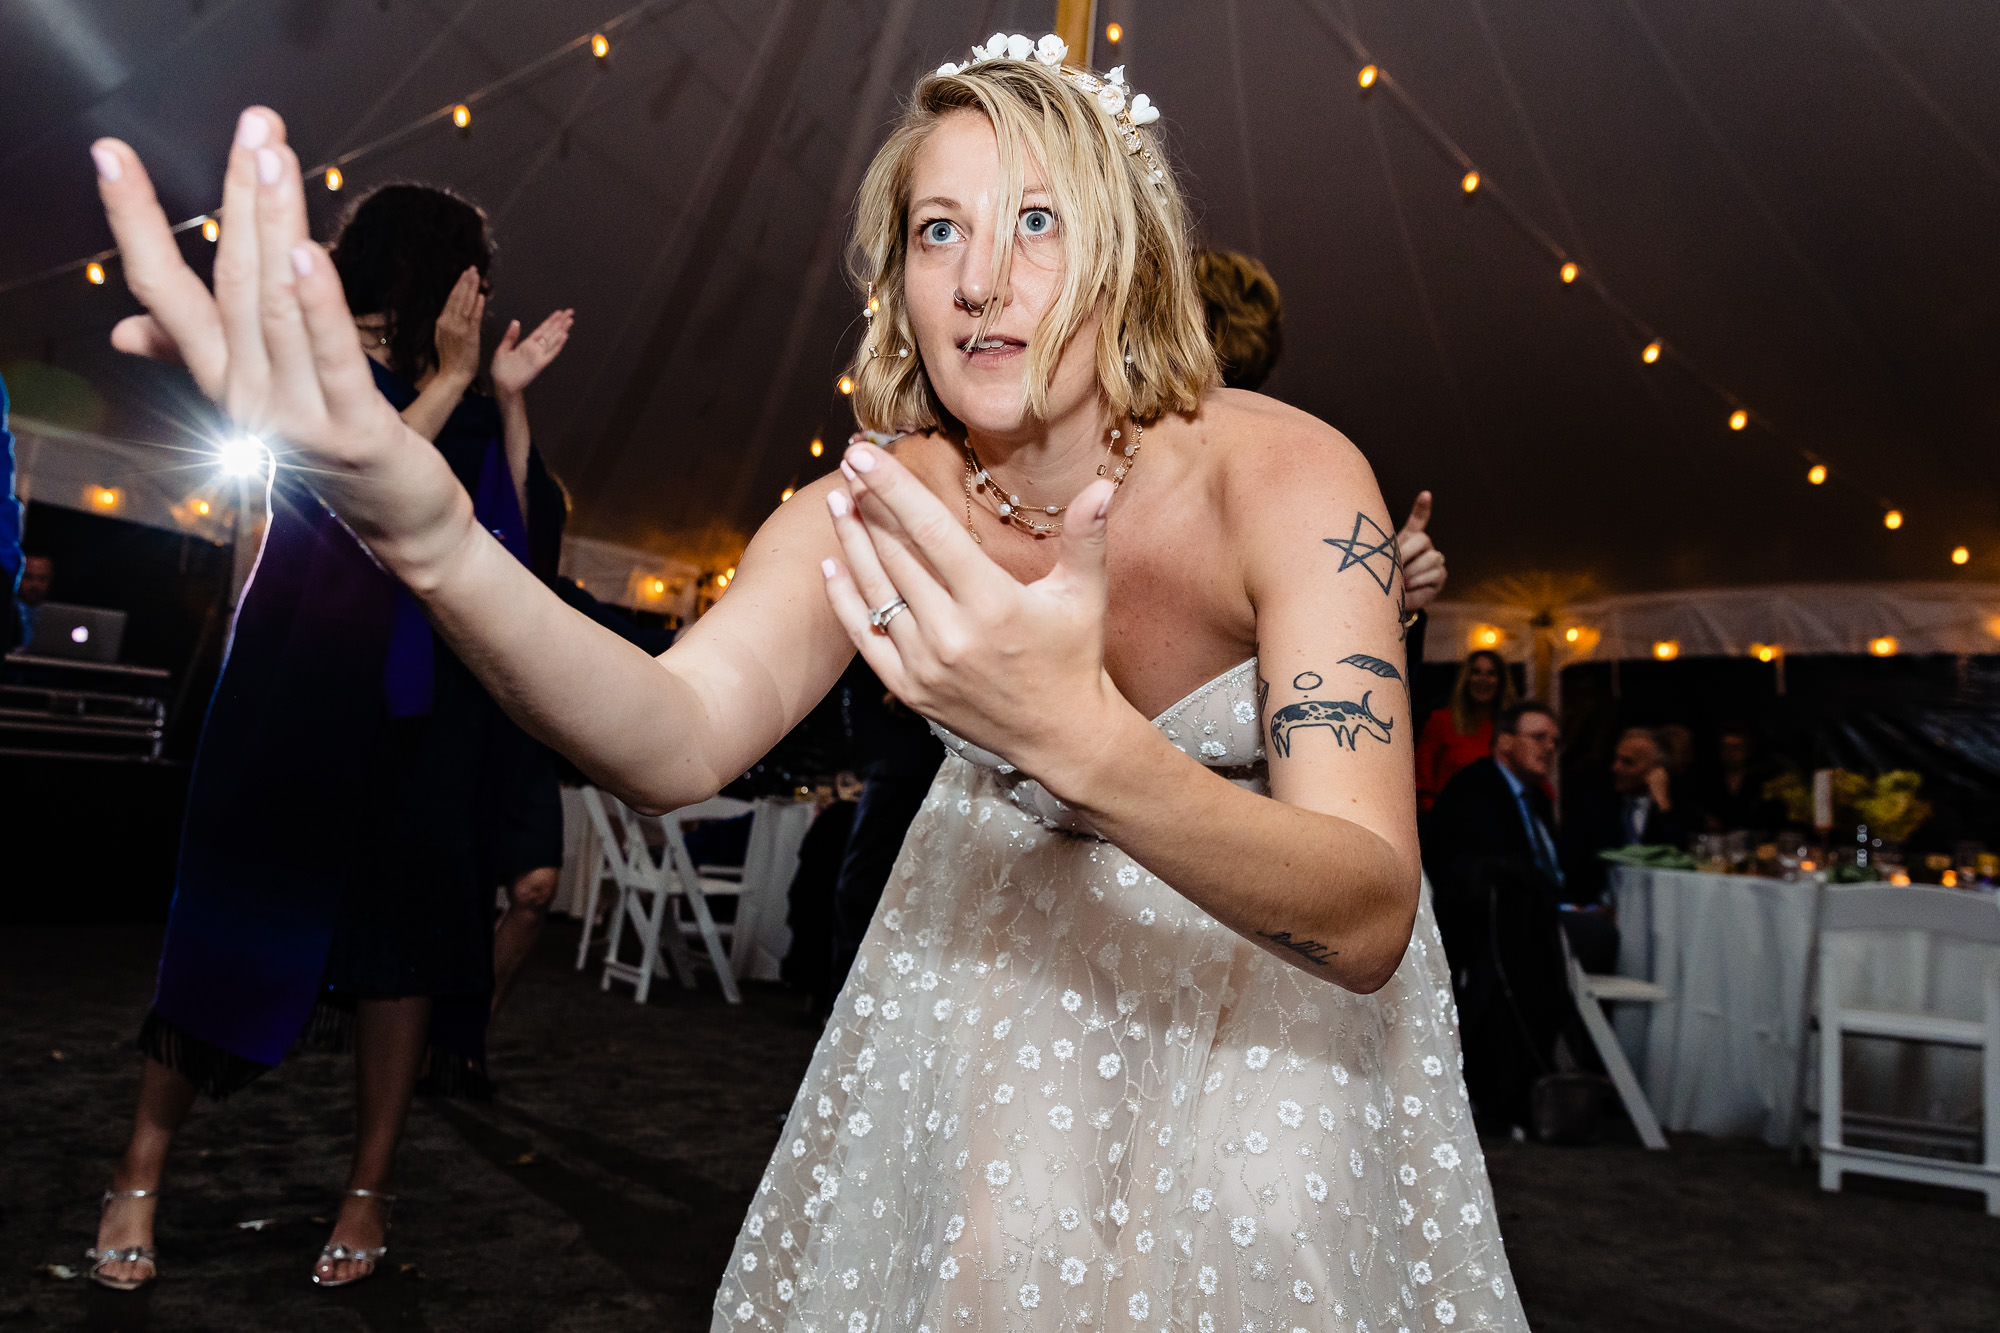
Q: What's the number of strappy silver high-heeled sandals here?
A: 2